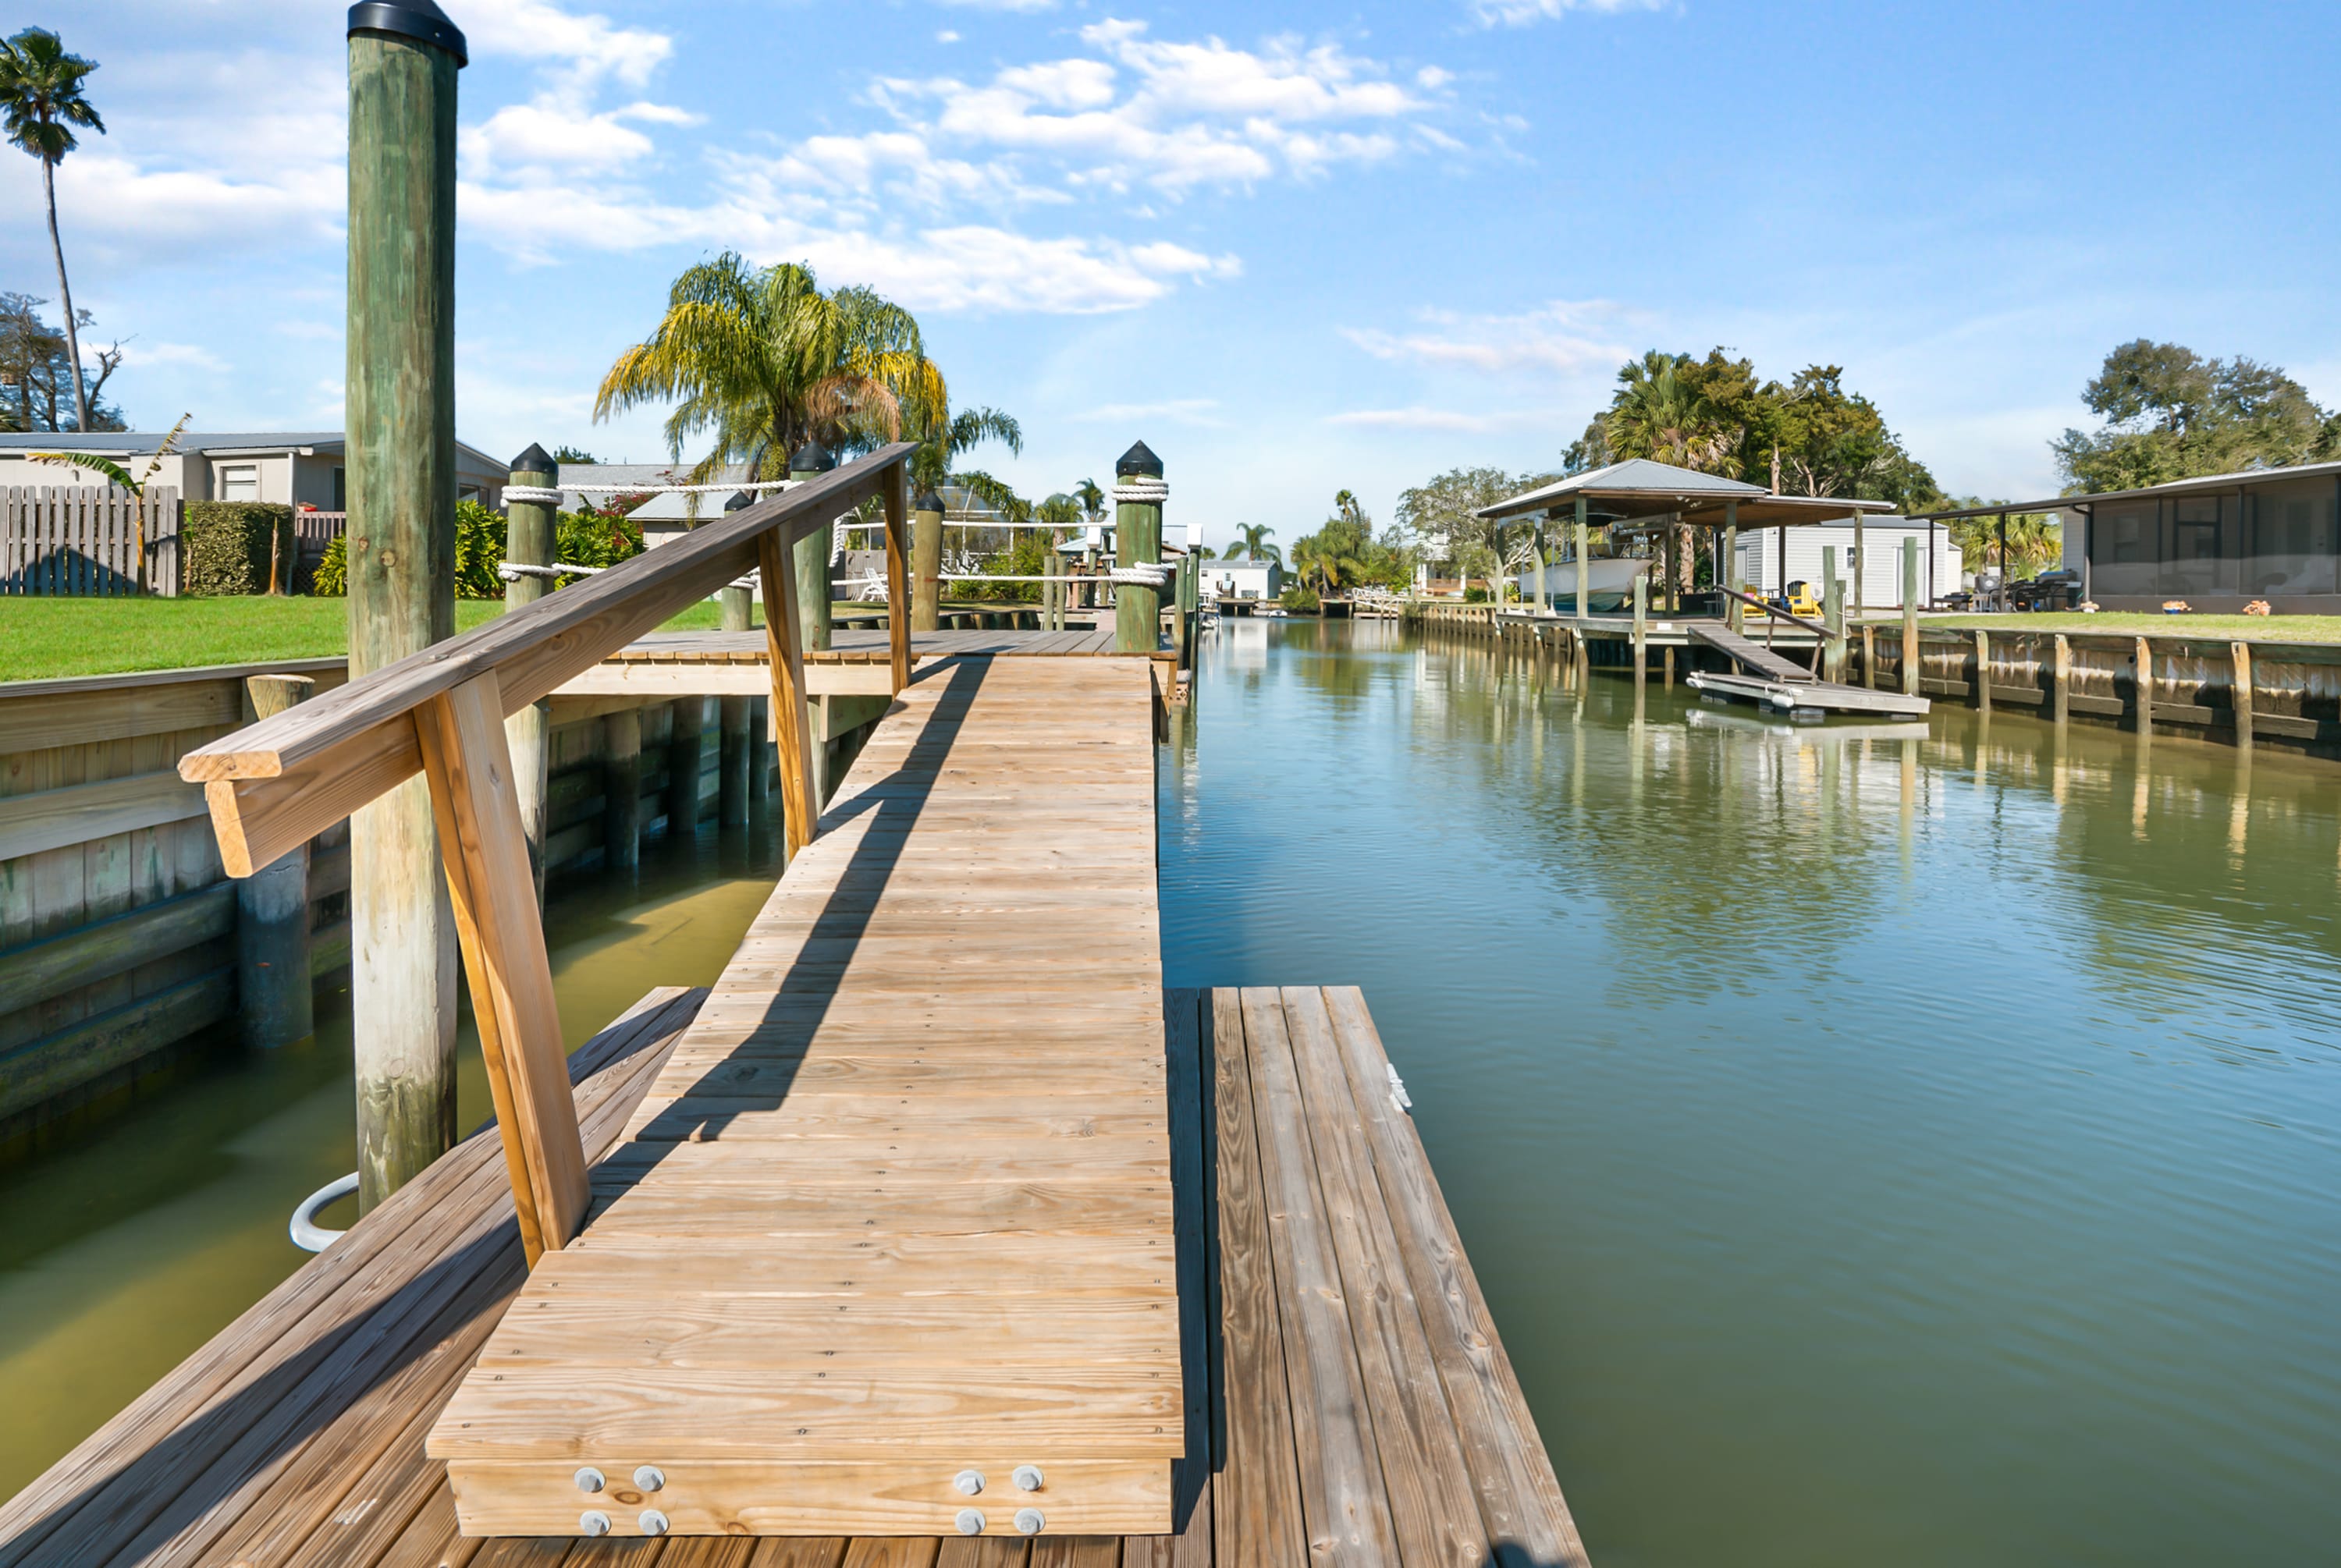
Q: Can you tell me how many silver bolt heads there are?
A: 8